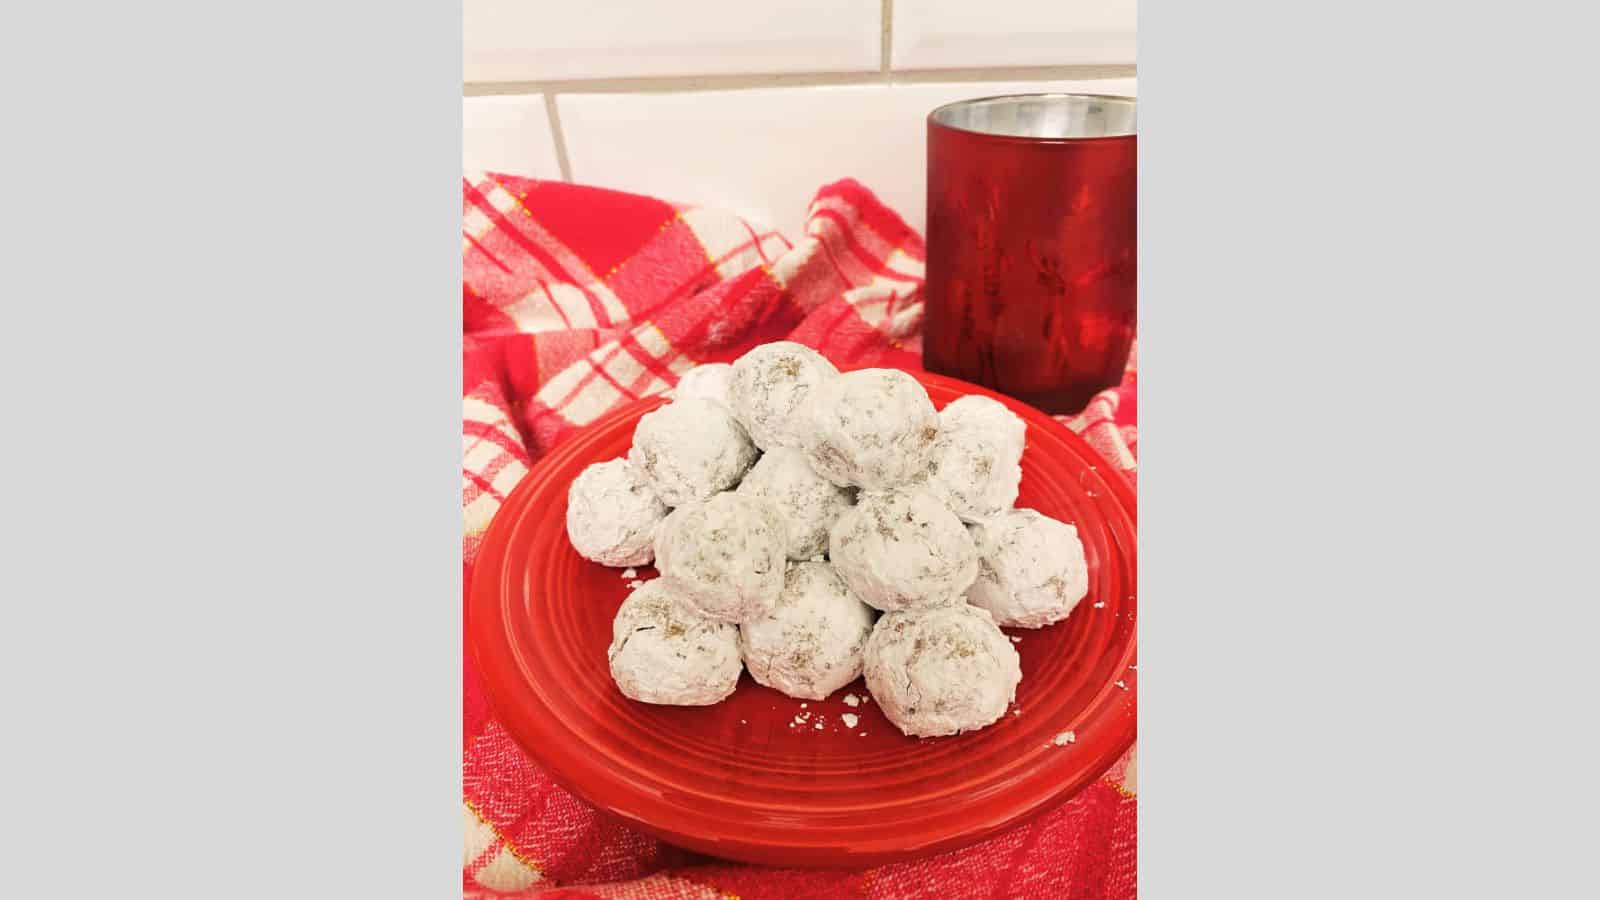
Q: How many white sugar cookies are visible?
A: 13